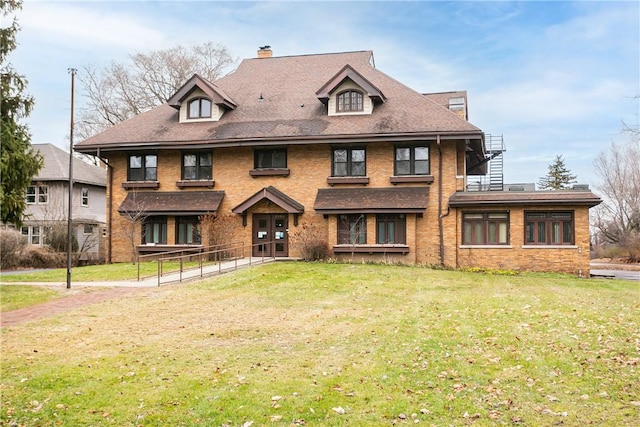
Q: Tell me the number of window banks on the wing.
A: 2